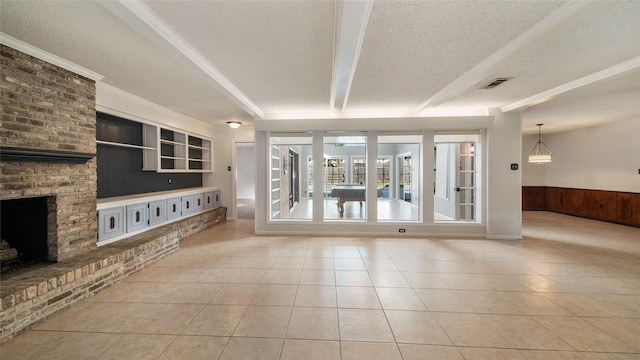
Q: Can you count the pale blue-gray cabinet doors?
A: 8